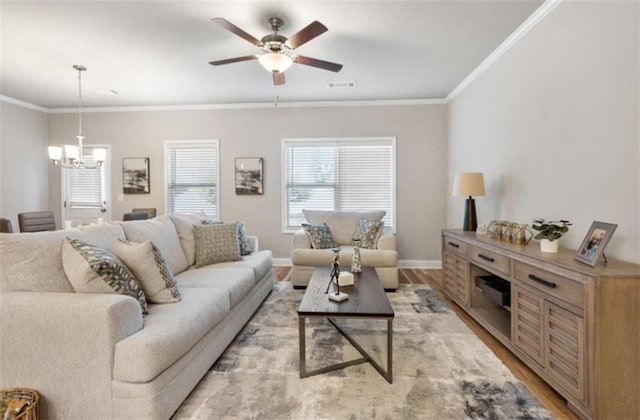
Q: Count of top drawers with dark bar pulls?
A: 3